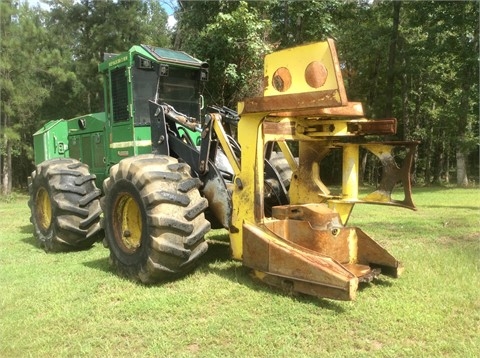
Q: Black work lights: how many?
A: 3